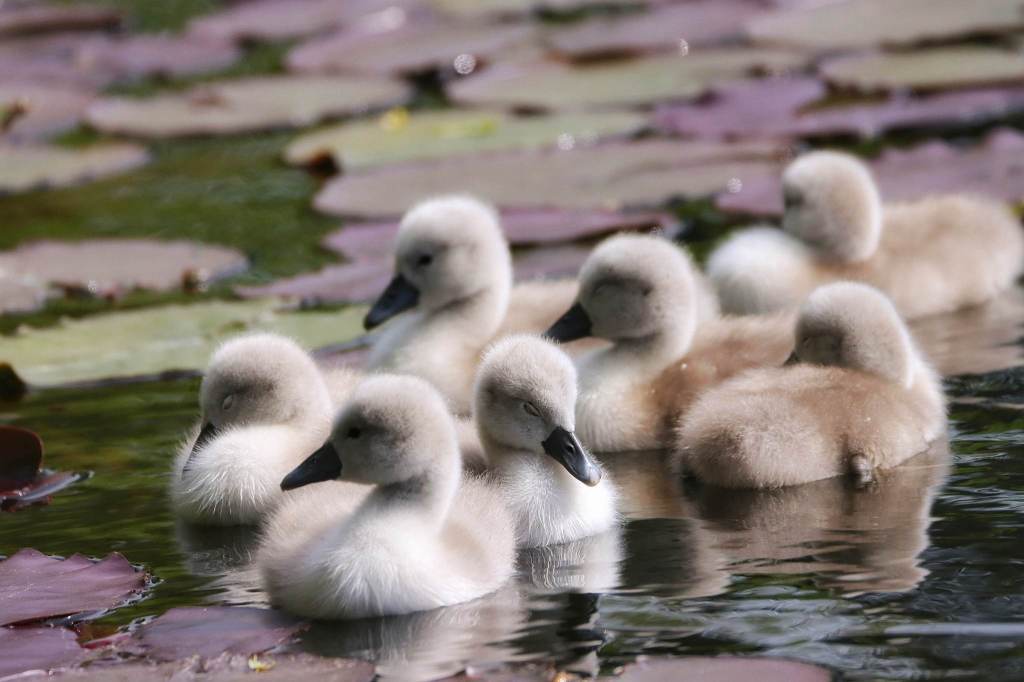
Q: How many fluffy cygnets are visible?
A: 7